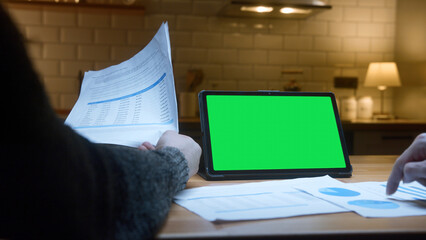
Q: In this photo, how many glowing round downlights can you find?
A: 2